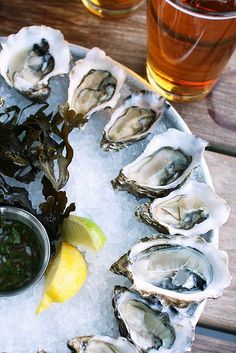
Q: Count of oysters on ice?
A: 8